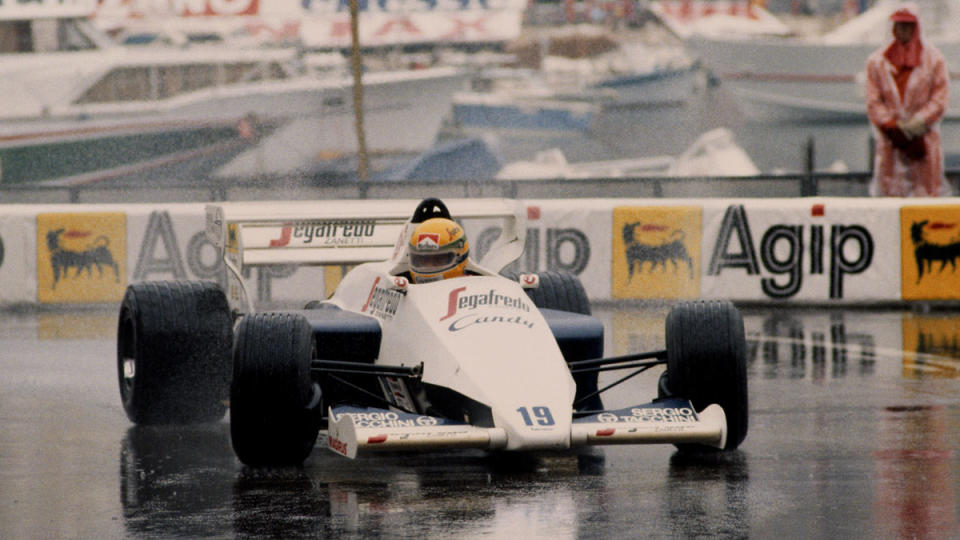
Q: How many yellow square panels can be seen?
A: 3